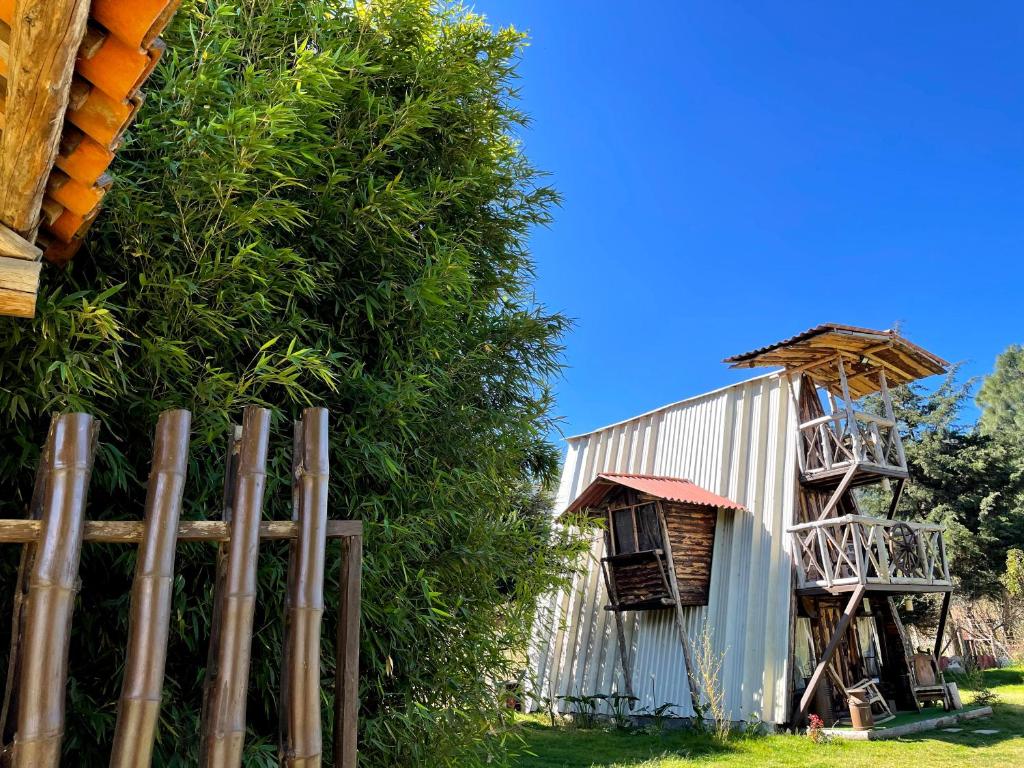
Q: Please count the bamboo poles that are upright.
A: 4